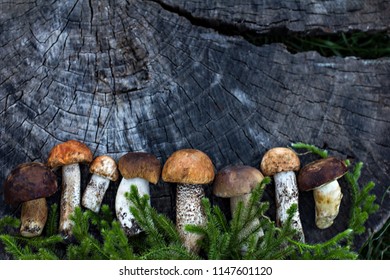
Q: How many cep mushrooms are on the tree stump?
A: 8